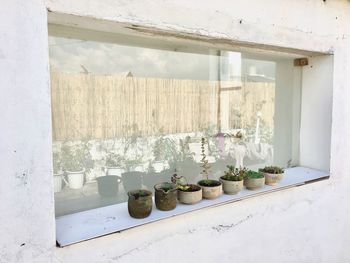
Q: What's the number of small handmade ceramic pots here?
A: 7